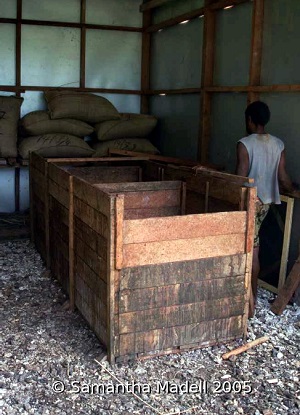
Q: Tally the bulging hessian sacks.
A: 6